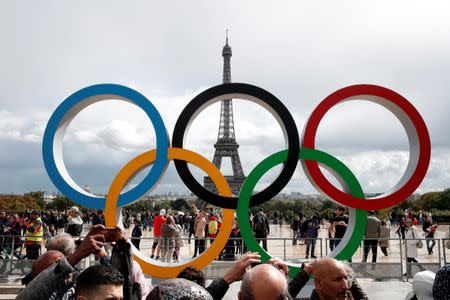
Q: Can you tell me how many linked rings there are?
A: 5